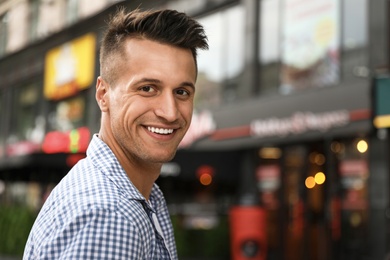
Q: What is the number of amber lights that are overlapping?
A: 2